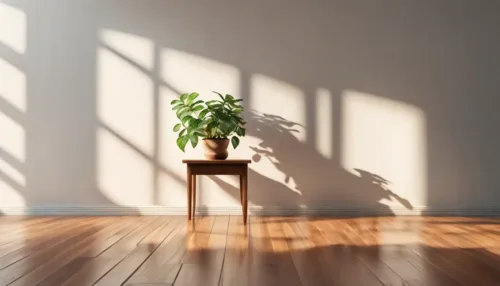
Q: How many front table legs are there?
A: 2